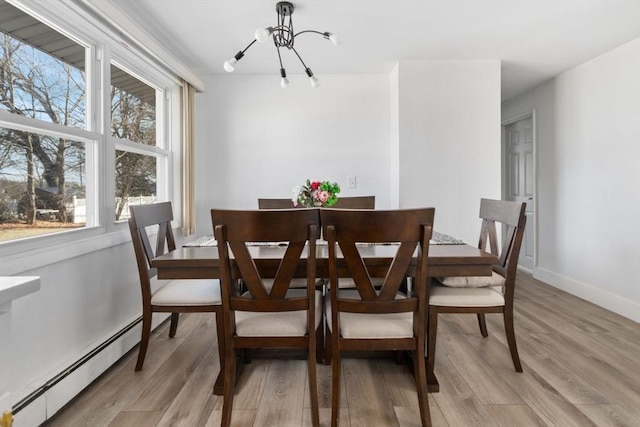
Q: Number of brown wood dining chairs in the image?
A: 6